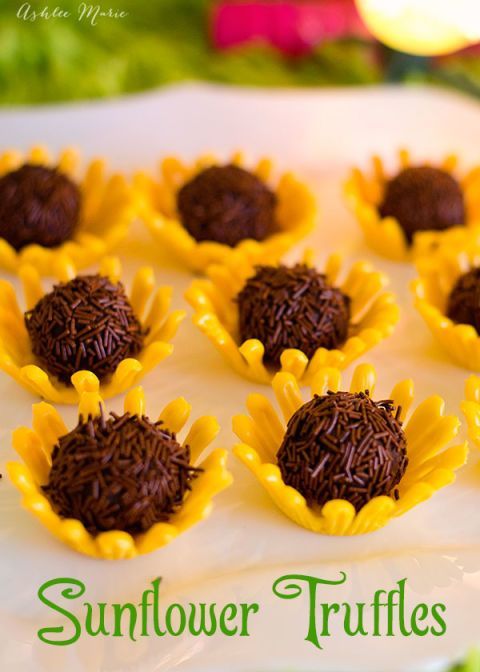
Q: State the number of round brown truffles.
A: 8